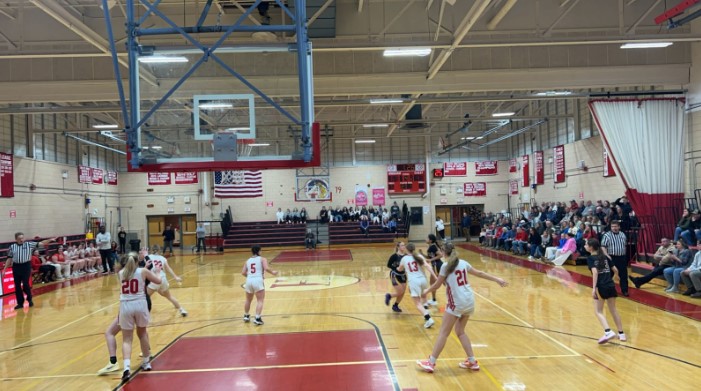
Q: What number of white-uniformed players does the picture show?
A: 5